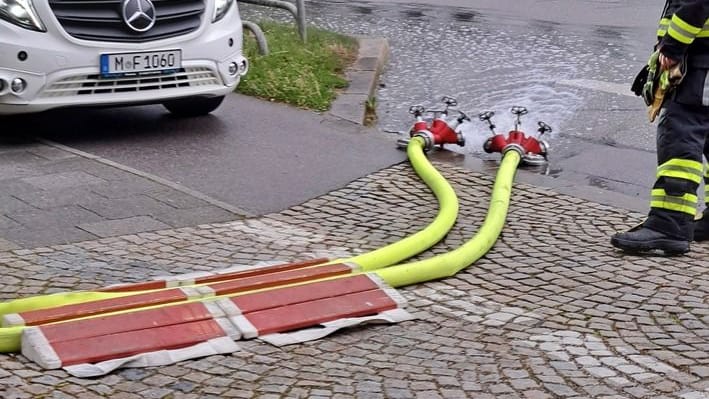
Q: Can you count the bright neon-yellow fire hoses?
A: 2